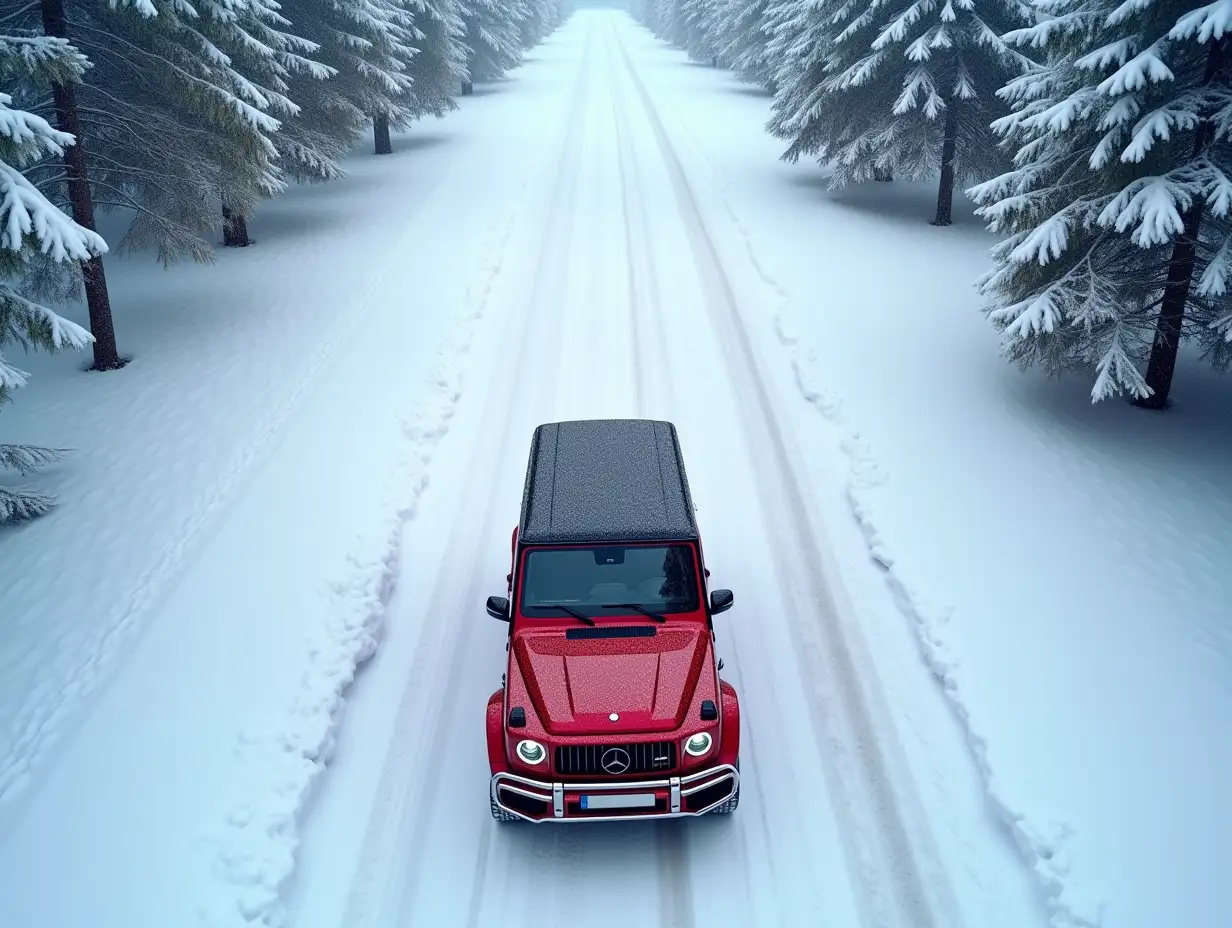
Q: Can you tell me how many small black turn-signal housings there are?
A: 2